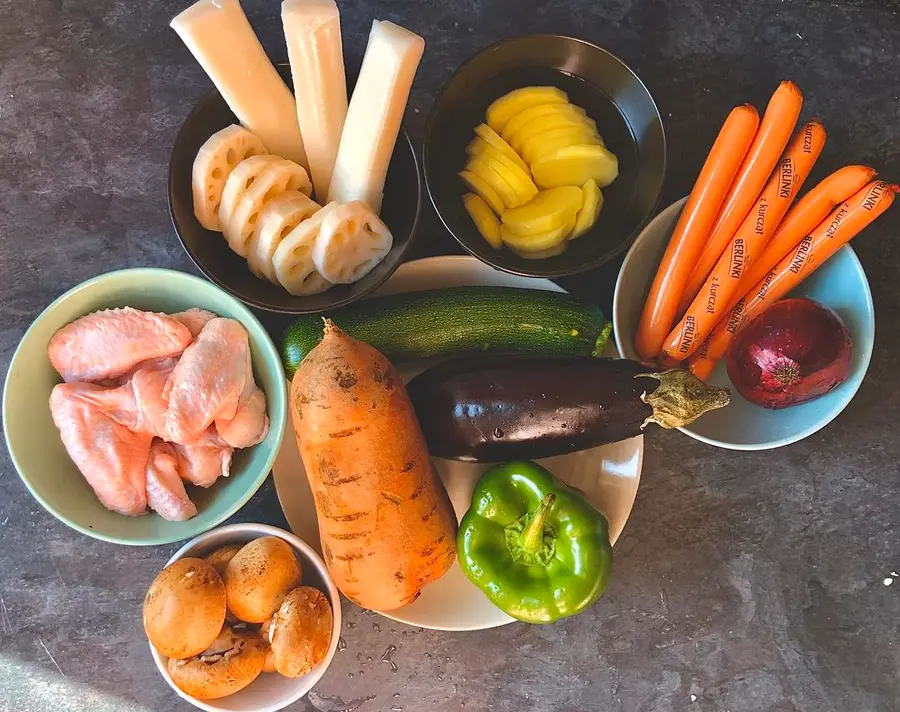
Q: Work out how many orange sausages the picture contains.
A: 5